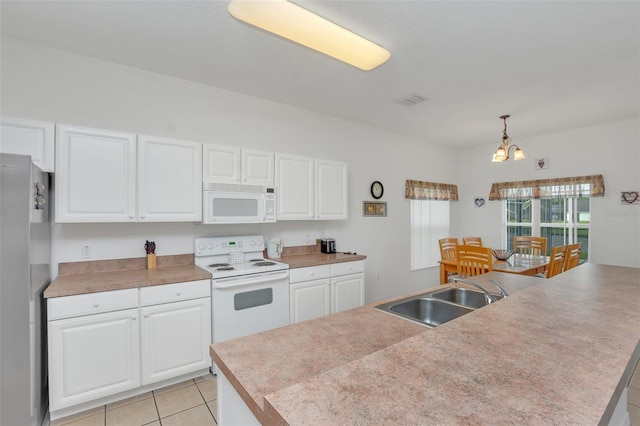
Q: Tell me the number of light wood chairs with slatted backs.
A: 6